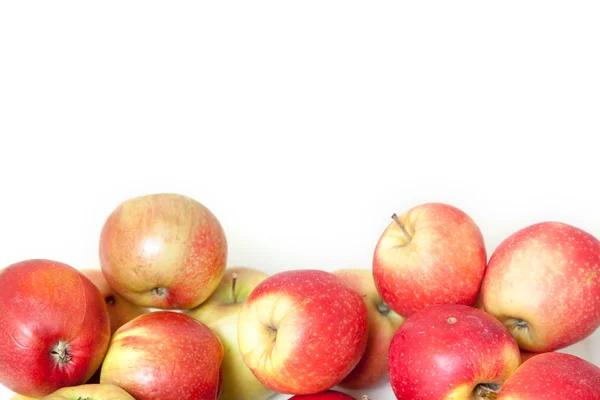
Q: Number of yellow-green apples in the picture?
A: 2